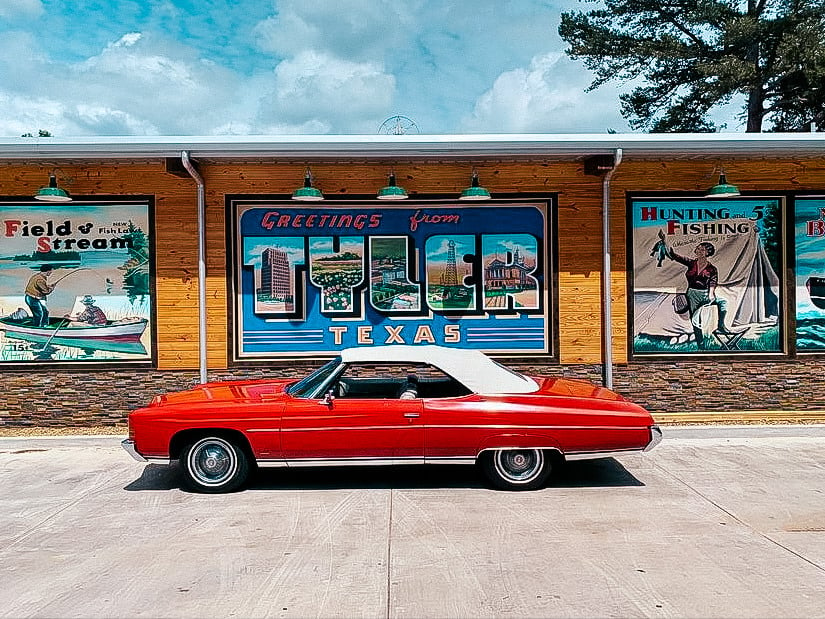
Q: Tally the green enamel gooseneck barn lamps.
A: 5